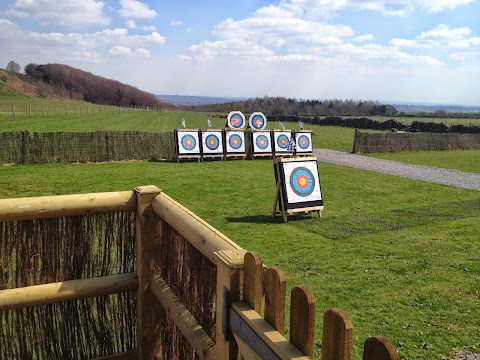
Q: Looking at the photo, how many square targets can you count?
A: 7